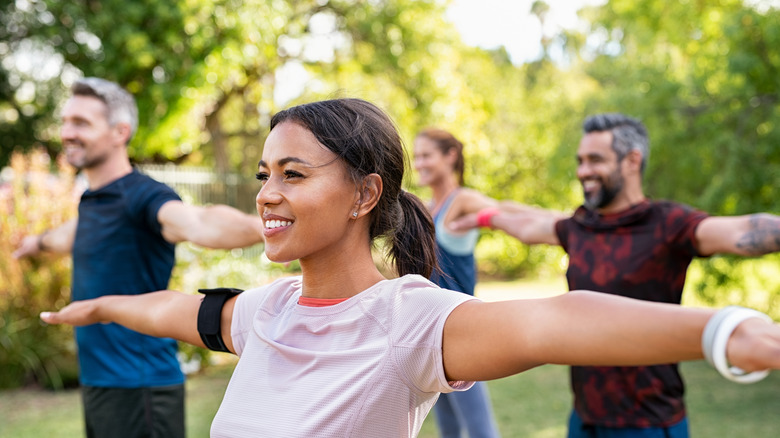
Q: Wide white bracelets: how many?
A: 2